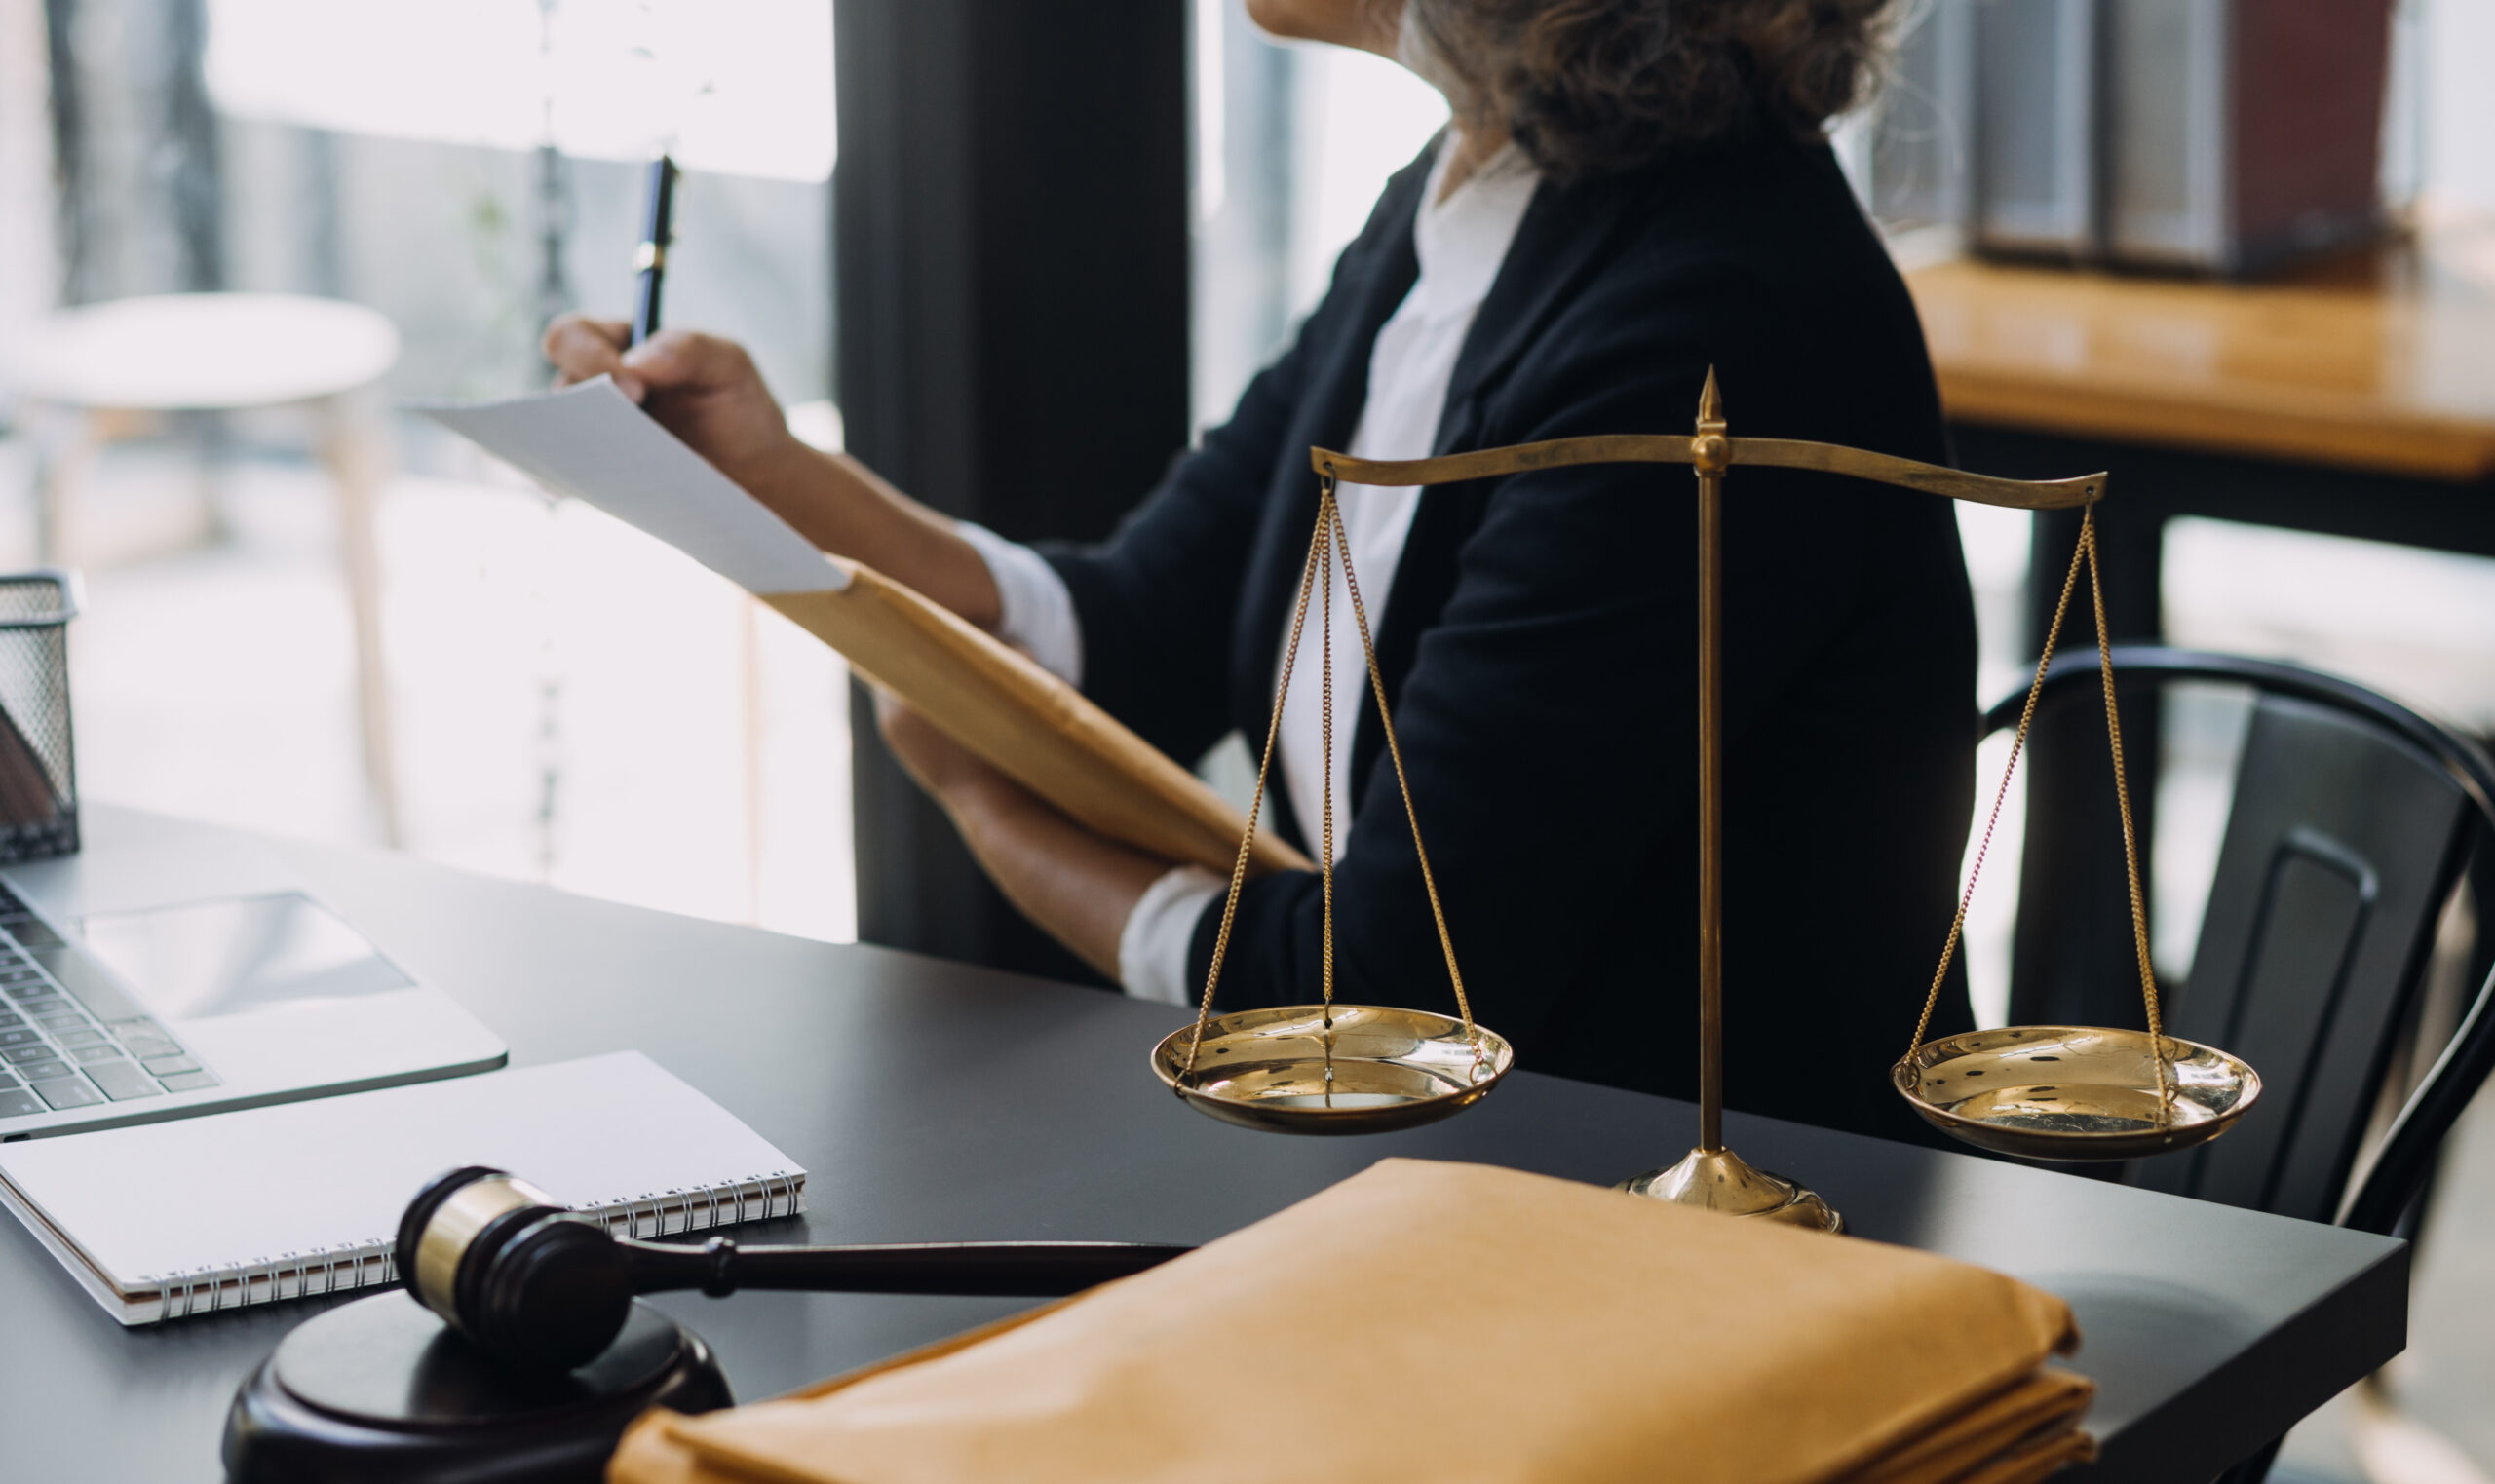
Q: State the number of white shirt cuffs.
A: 2